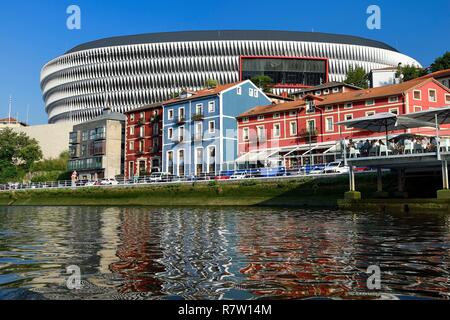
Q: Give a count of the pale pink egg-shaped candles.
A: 0